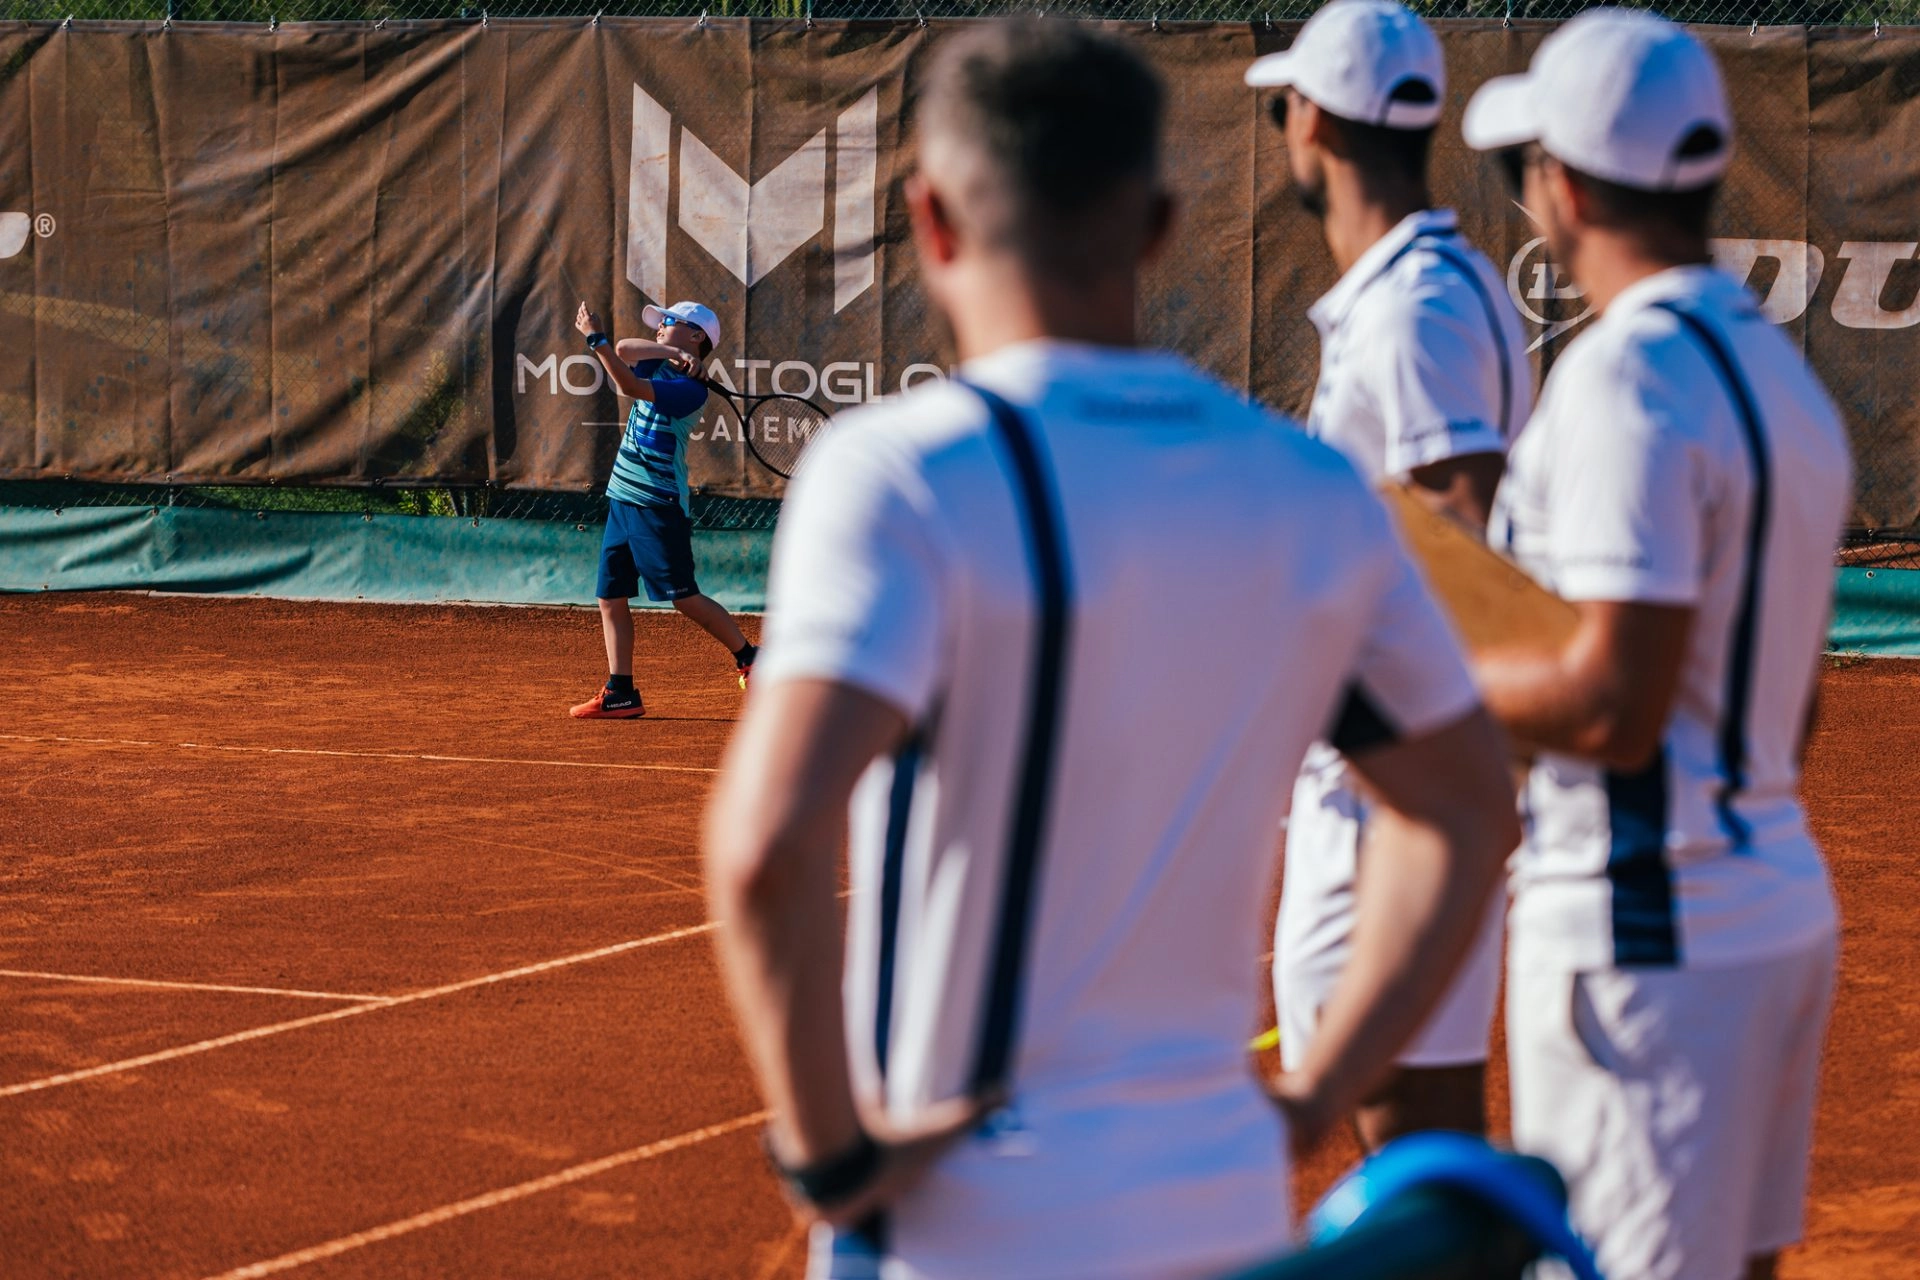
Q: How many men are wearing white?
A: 3